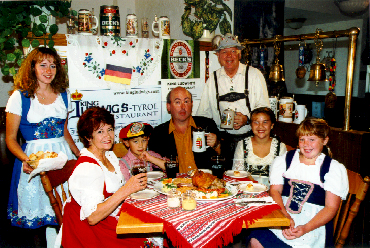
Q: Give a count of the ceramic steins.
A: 8